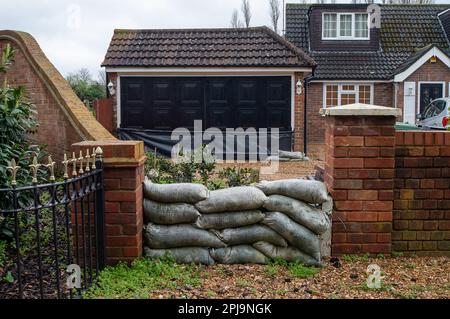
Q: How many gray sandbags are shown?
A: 12